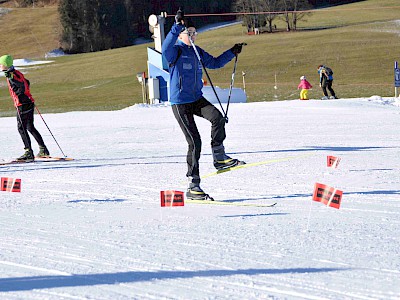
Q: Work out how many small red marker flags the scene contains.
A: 4